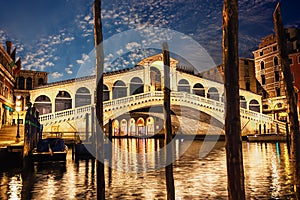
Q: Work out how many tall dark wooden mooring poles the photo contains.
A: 4